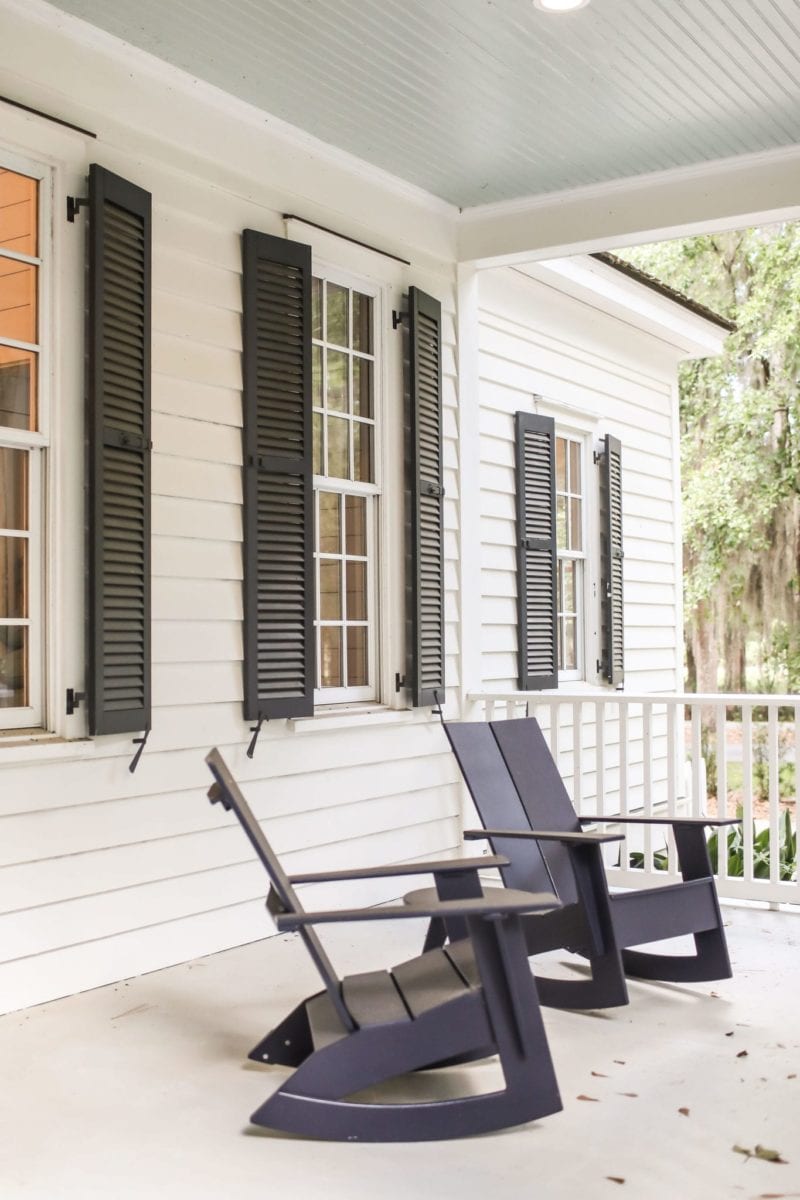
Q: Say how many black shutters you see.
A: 5